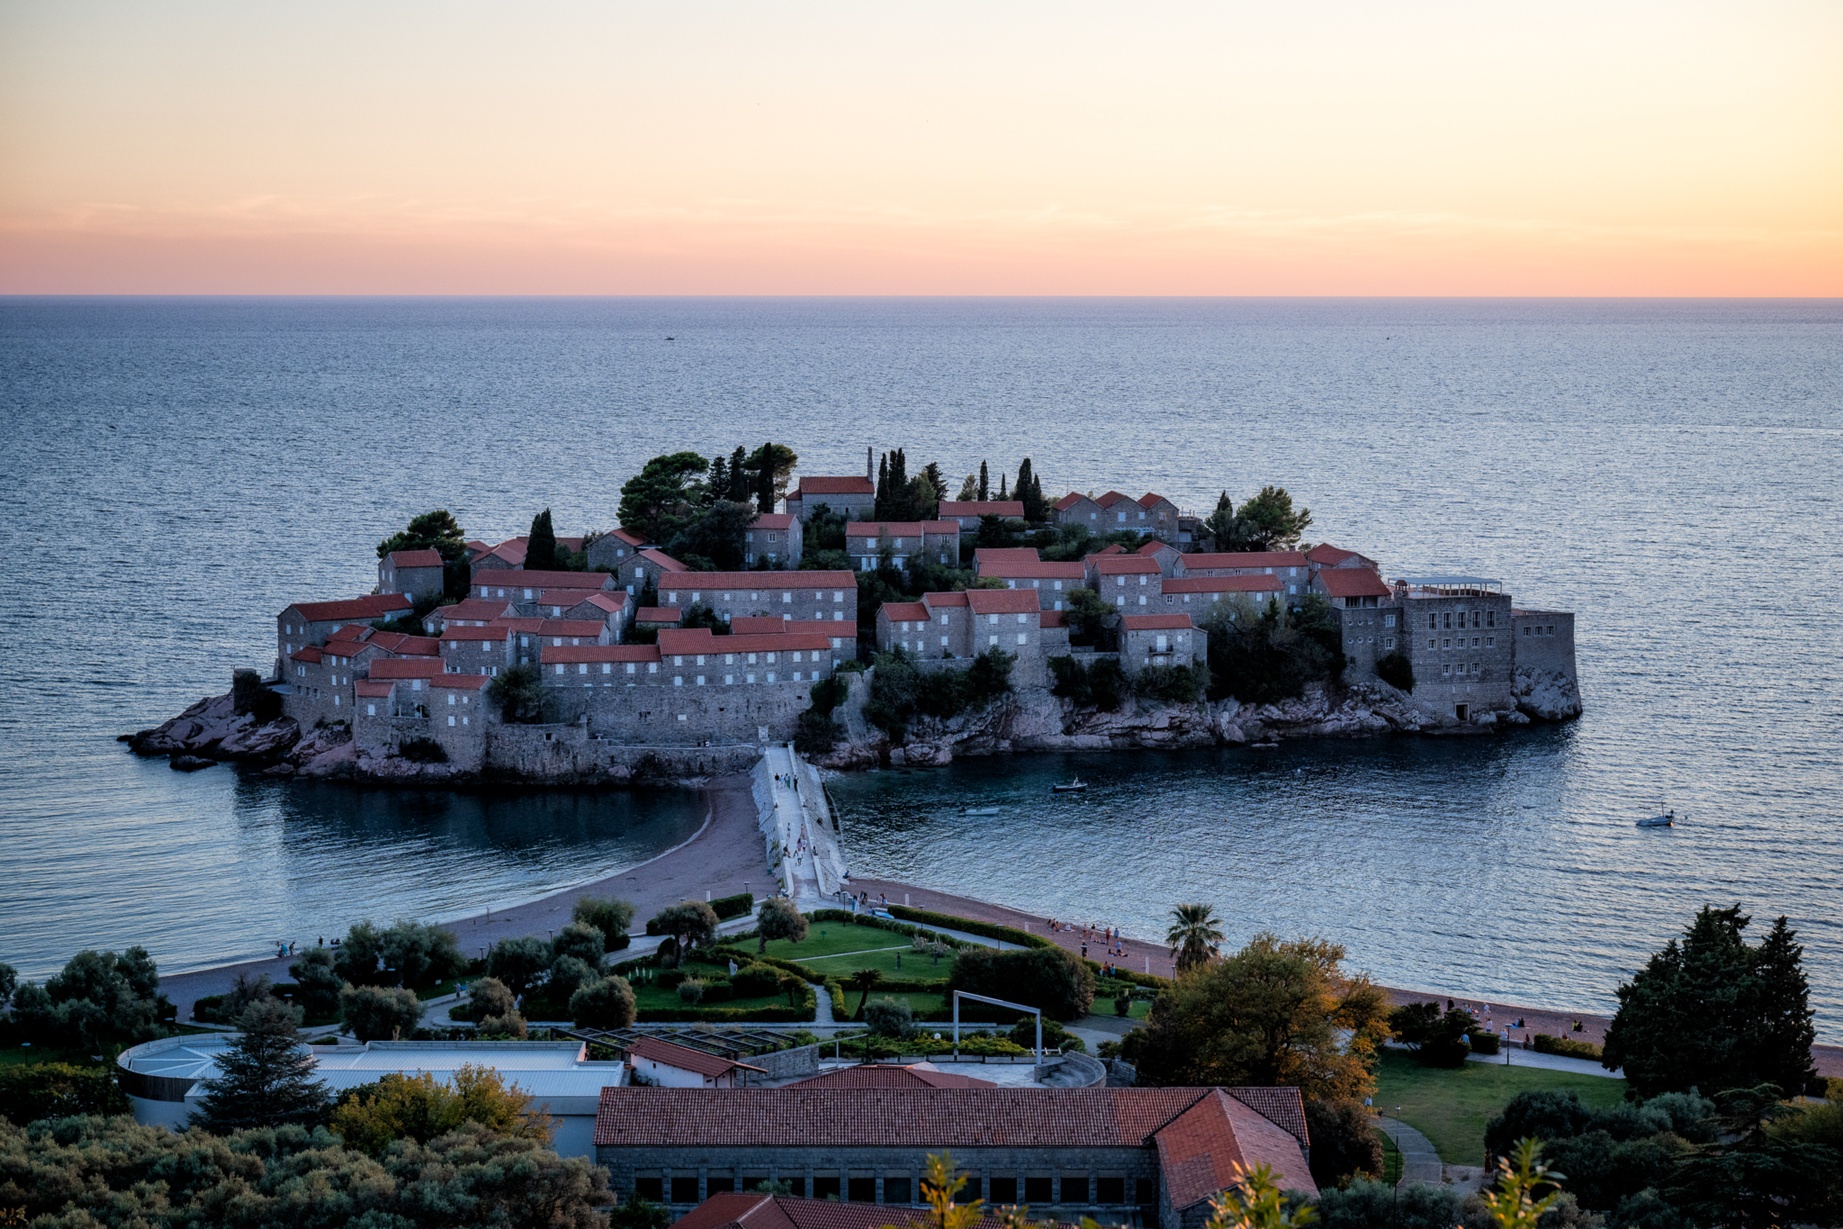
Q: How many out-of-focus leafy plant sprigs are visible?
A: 3